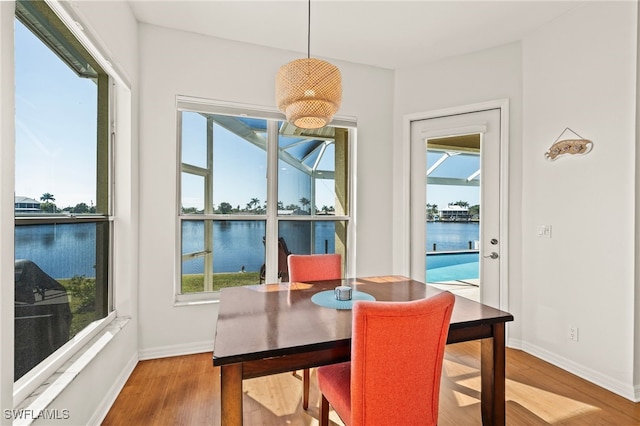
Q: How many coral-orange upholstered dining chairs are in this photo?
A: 2